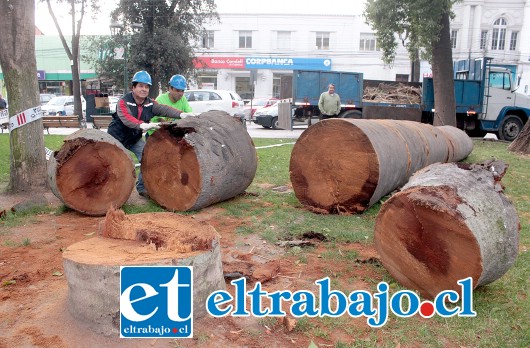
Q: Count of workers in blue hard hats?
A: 2